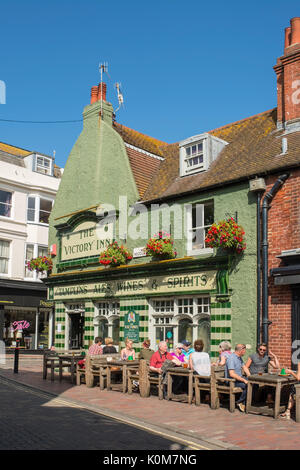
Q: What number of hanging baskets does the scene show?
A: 4